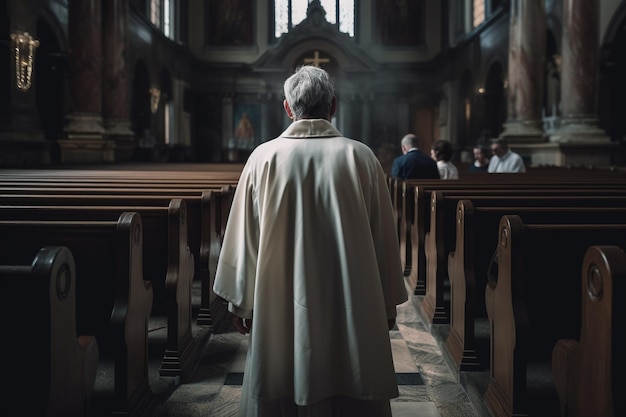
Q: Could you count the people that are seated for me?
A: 4